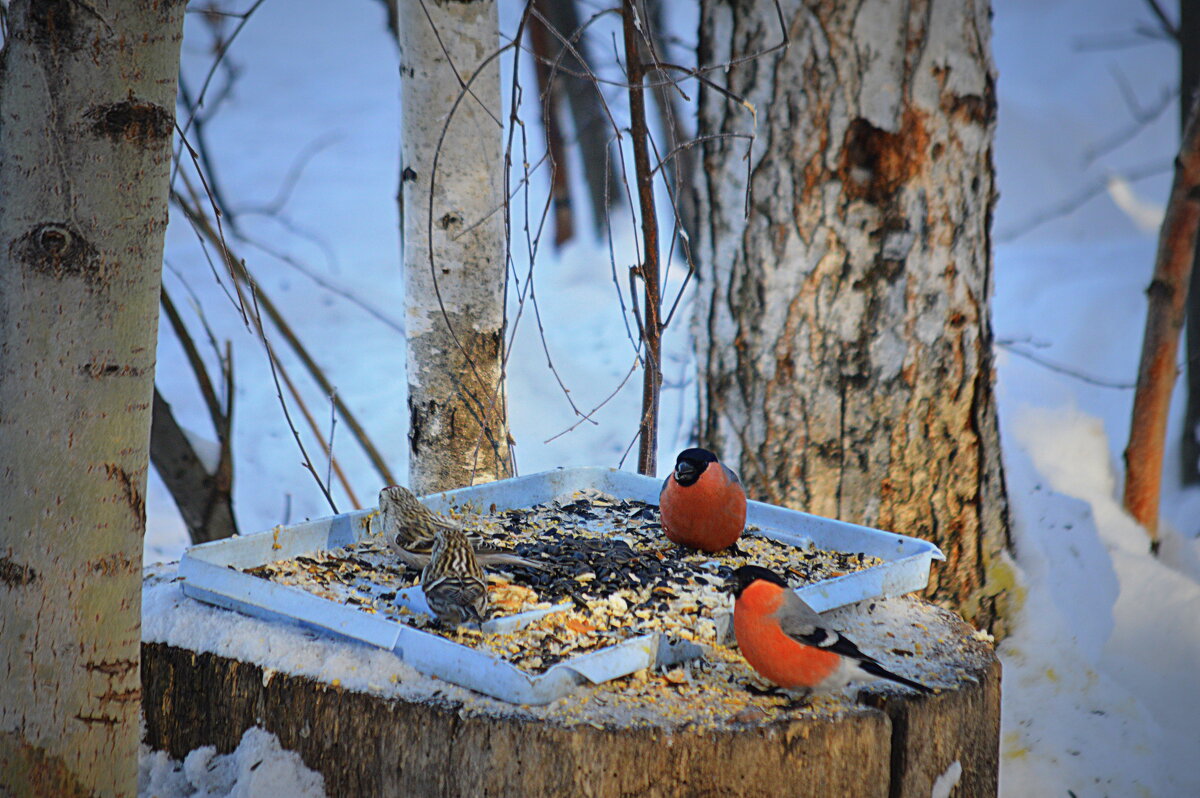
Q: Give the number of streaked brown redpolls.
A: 2